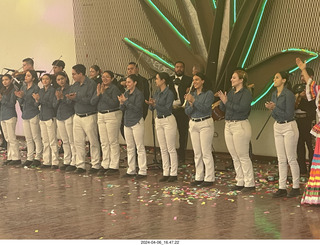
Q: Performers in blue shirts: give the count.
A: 11